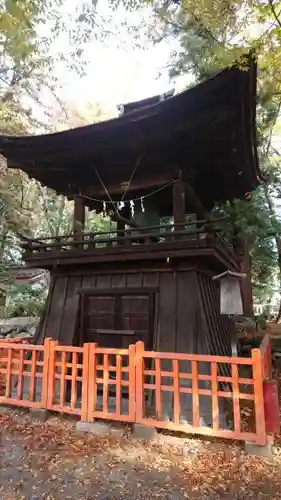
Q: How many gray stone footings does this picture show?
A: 4